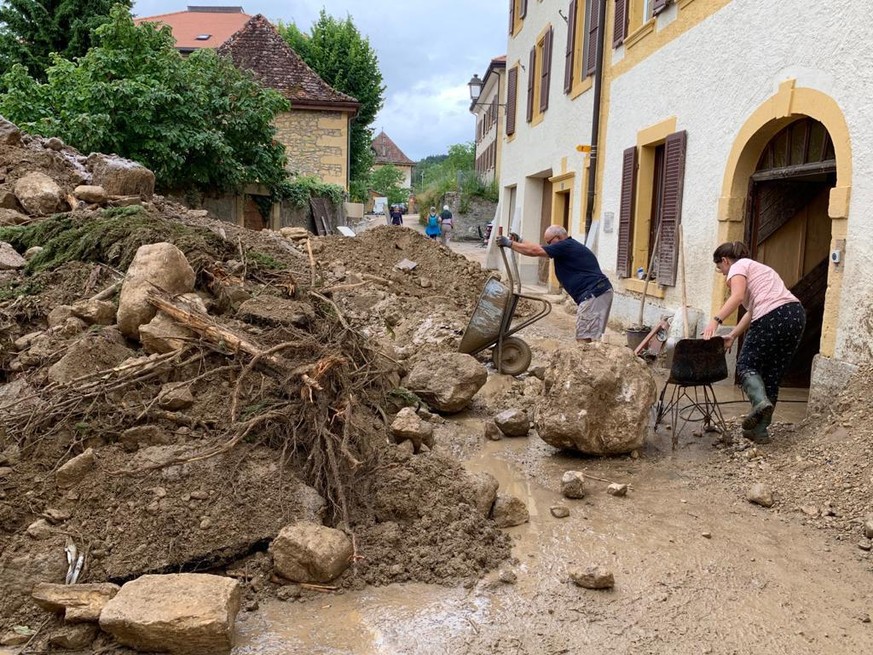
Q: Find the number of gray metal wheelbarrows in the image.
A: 1